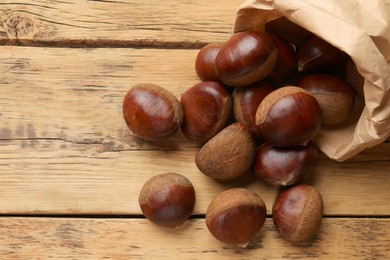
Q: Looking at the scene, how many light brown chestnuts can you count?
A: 1